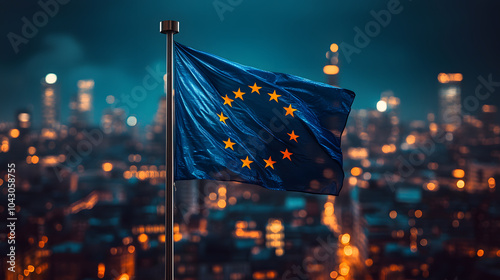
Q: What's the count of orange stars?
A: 11